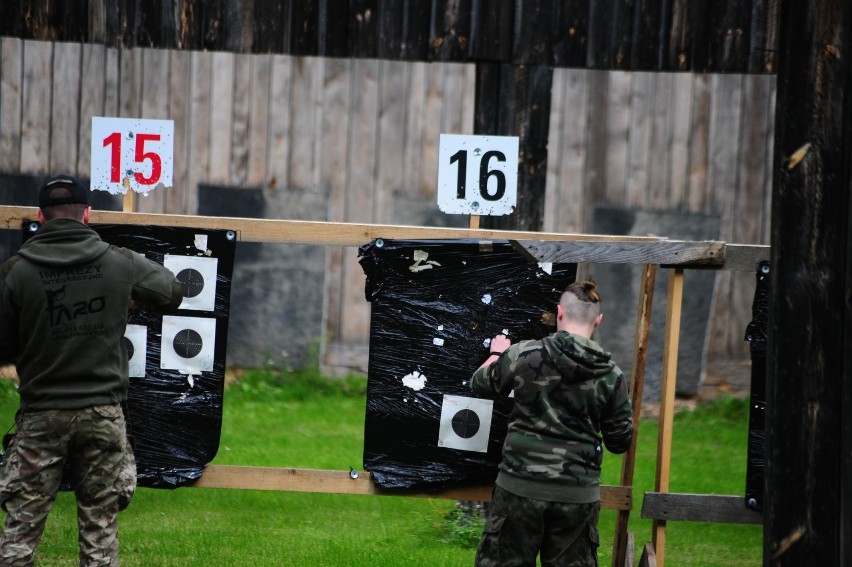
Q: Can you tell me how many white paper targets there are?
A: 4